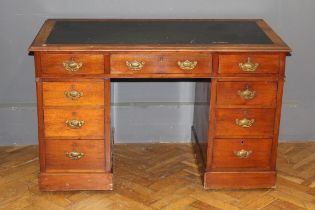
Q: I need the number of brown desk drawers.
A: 9